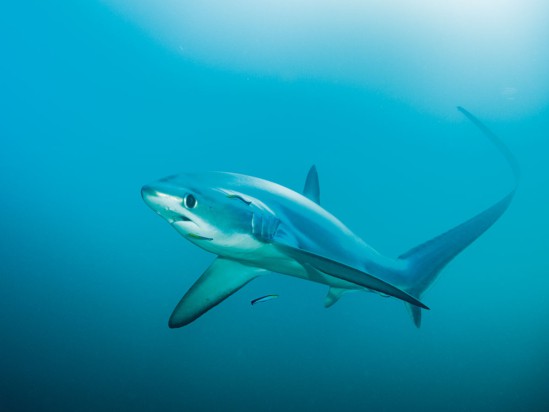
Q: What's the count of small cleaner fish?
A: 3